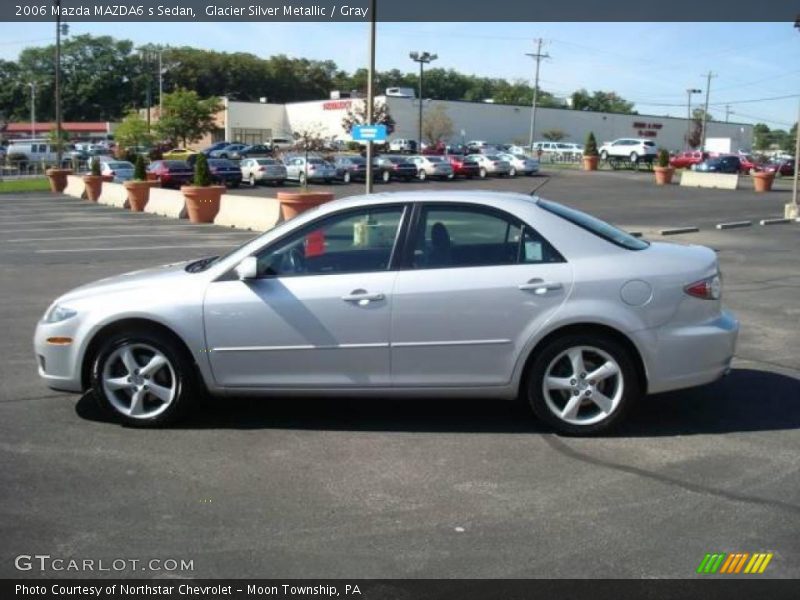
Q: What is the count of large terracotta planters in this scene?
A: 8